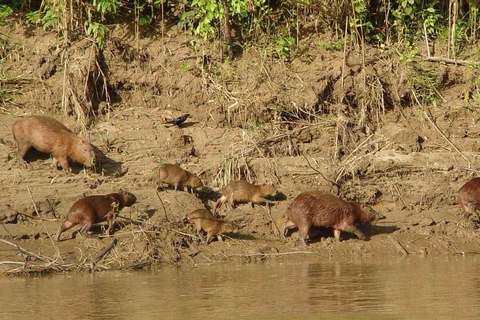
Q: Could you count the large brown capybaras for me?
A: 4